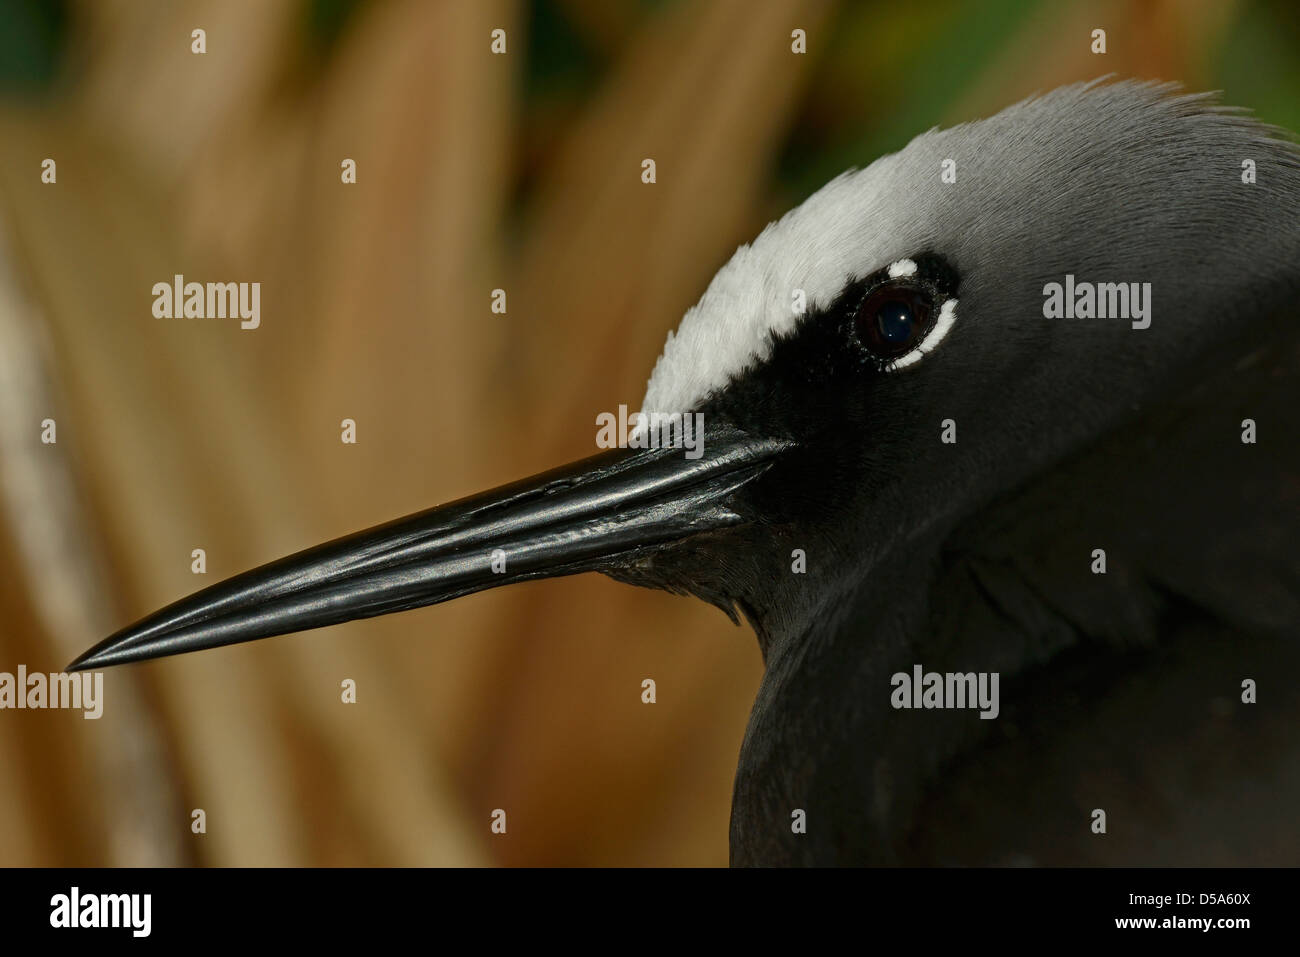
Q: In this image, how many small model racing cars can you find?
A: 0